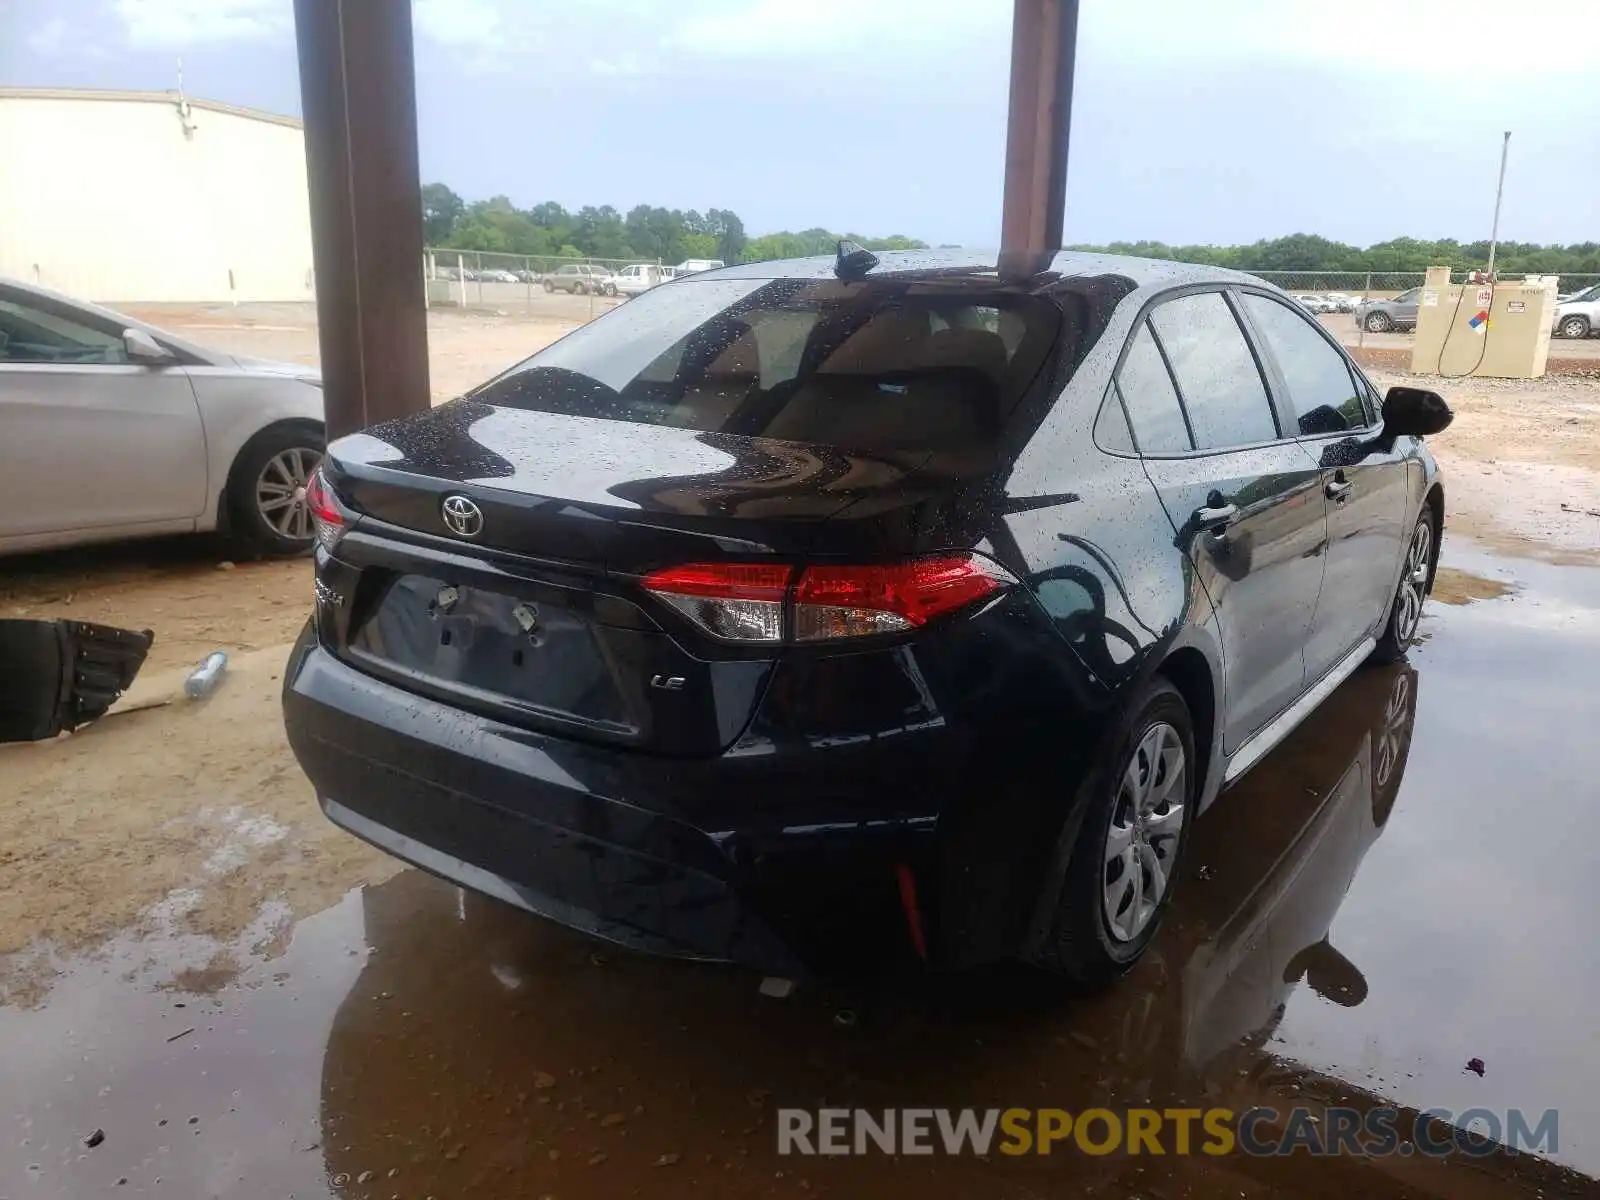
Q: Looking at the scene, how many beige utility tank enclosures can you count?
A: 1